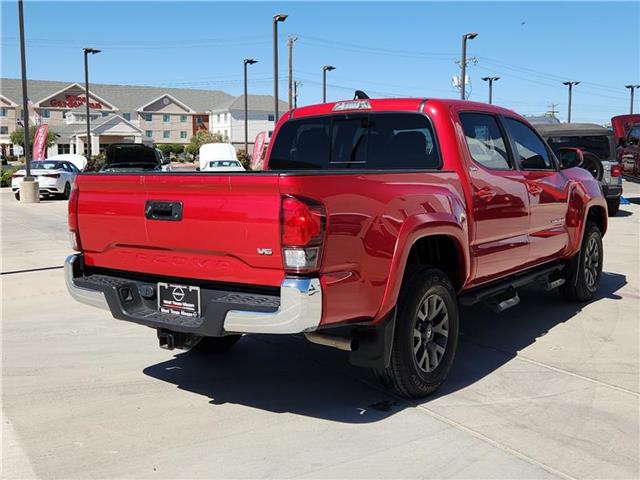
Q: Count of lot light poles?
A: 9